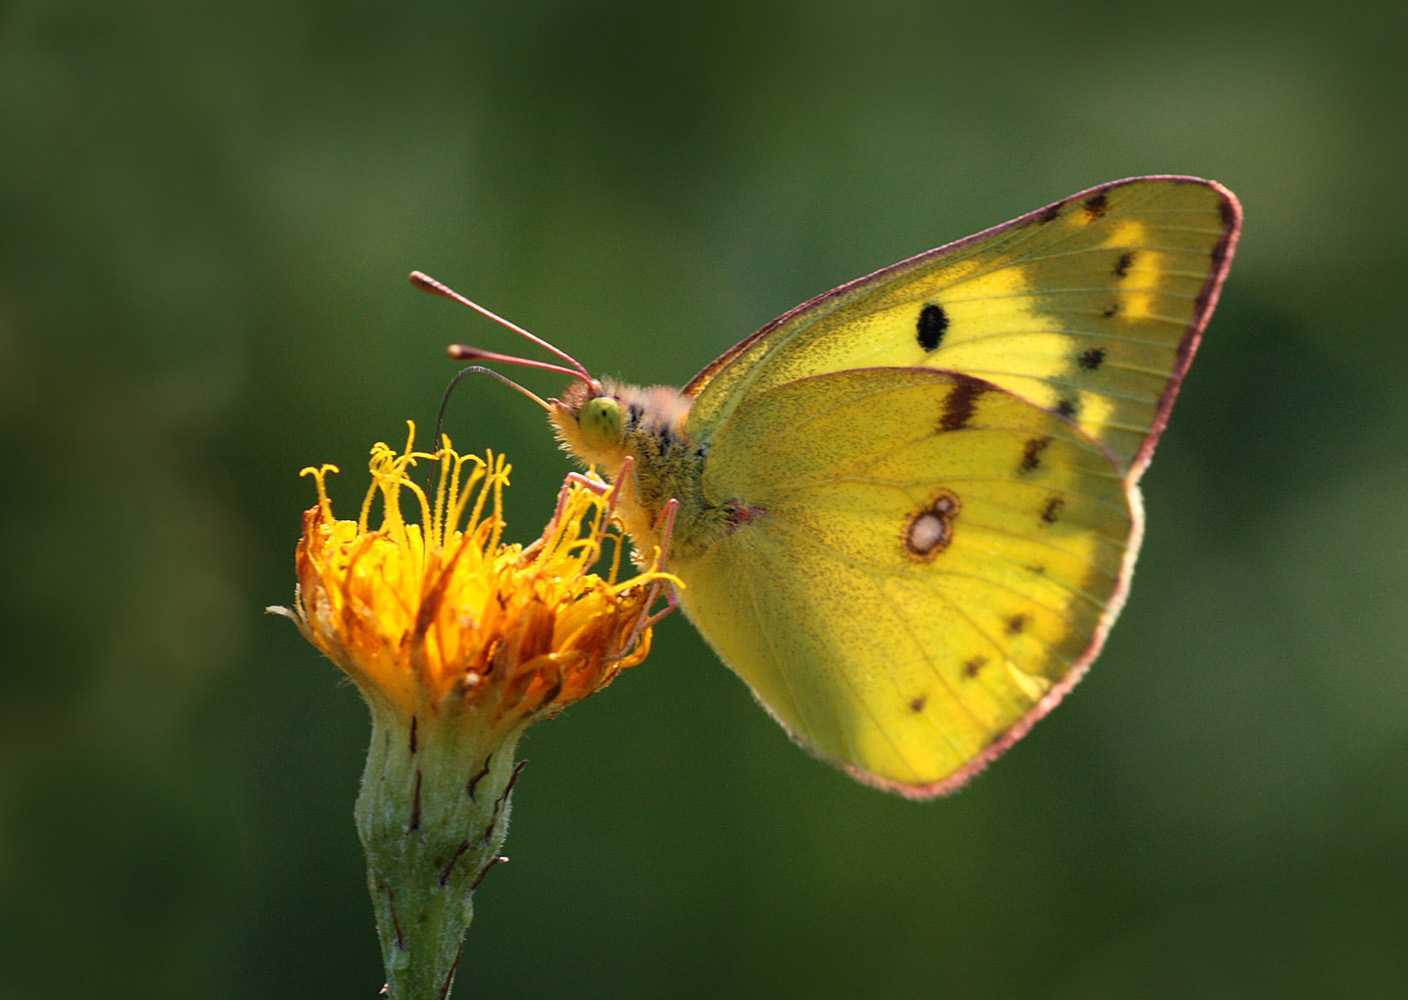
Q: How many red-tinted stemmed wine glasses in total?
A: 0